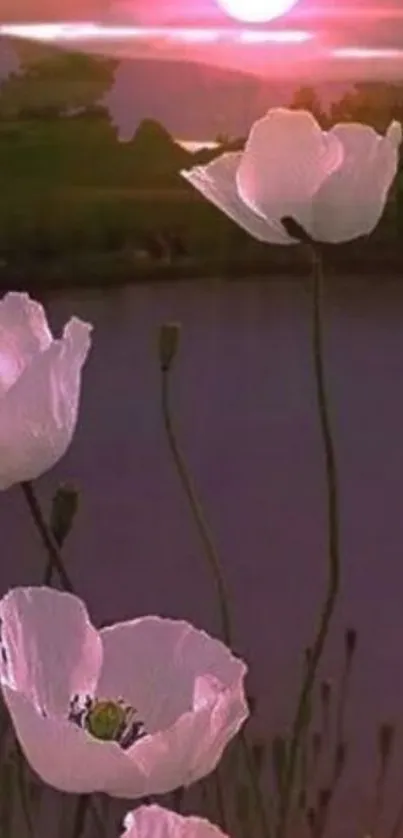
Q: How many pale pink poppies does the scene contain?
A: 4